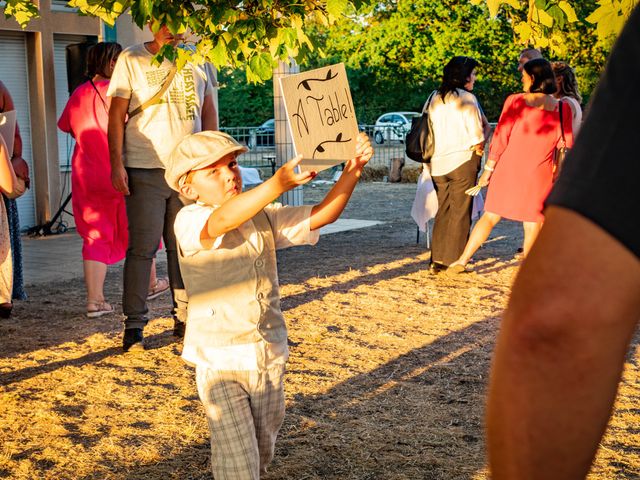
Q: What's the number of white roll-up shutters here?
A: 2